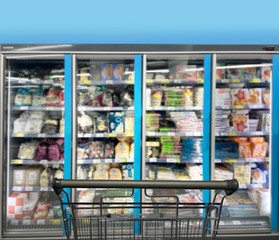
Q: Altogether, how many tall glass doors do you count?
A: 4